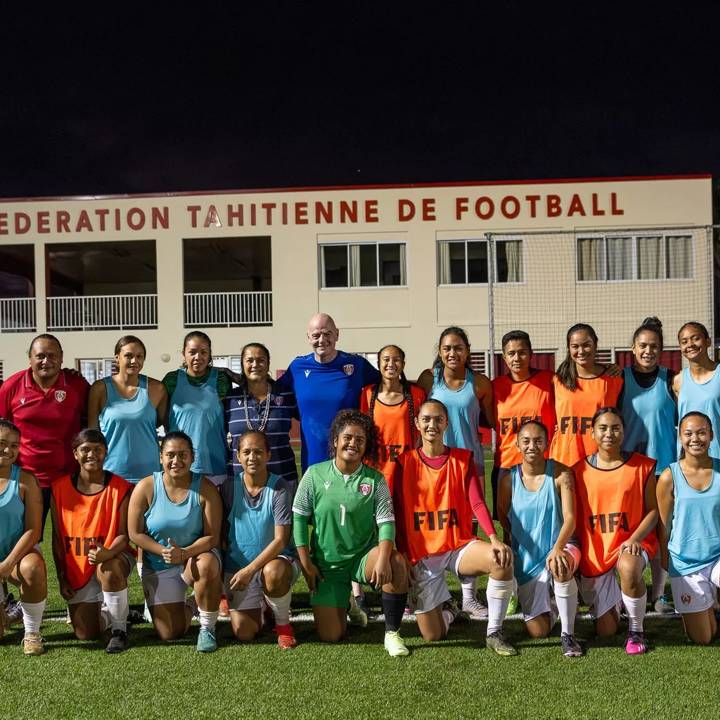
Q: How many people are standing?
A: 11